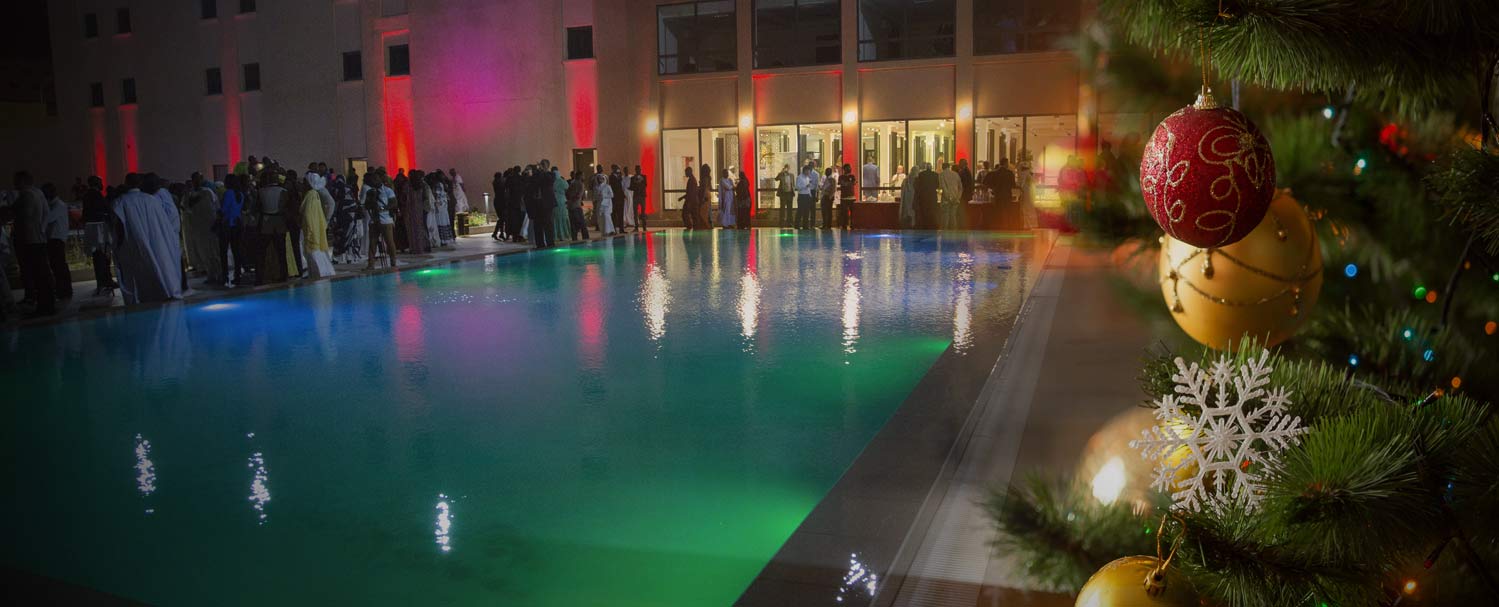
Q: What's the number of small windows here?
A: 11